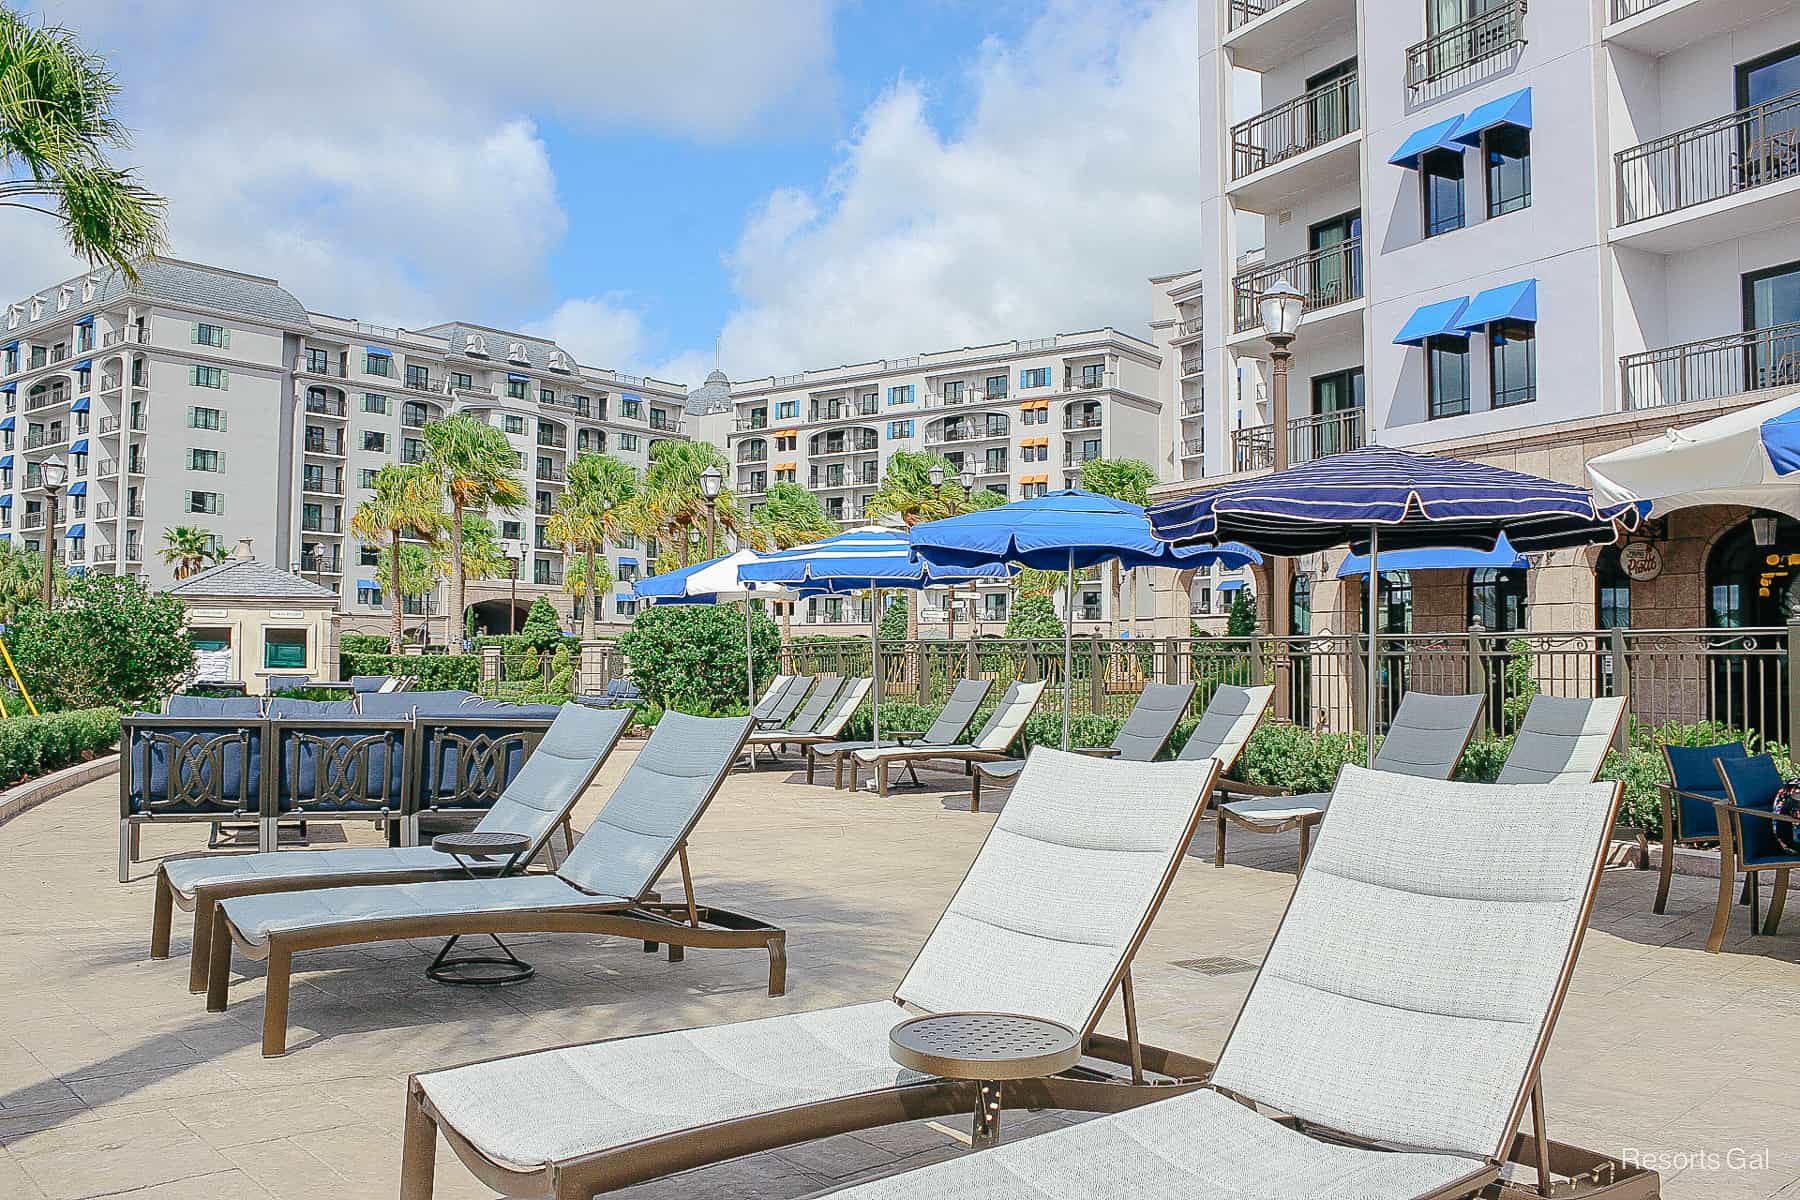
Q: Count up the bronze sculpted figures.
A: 0